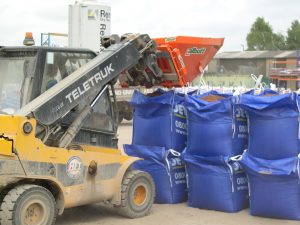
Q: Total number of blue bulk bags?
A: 6